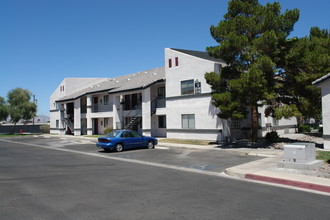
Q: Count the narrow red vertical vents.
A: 4